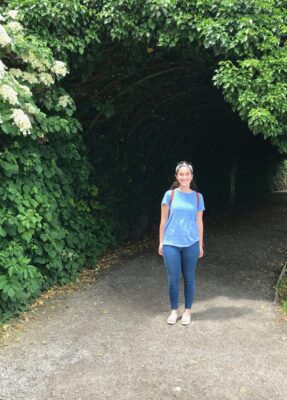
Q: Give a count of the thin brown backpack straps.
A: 2